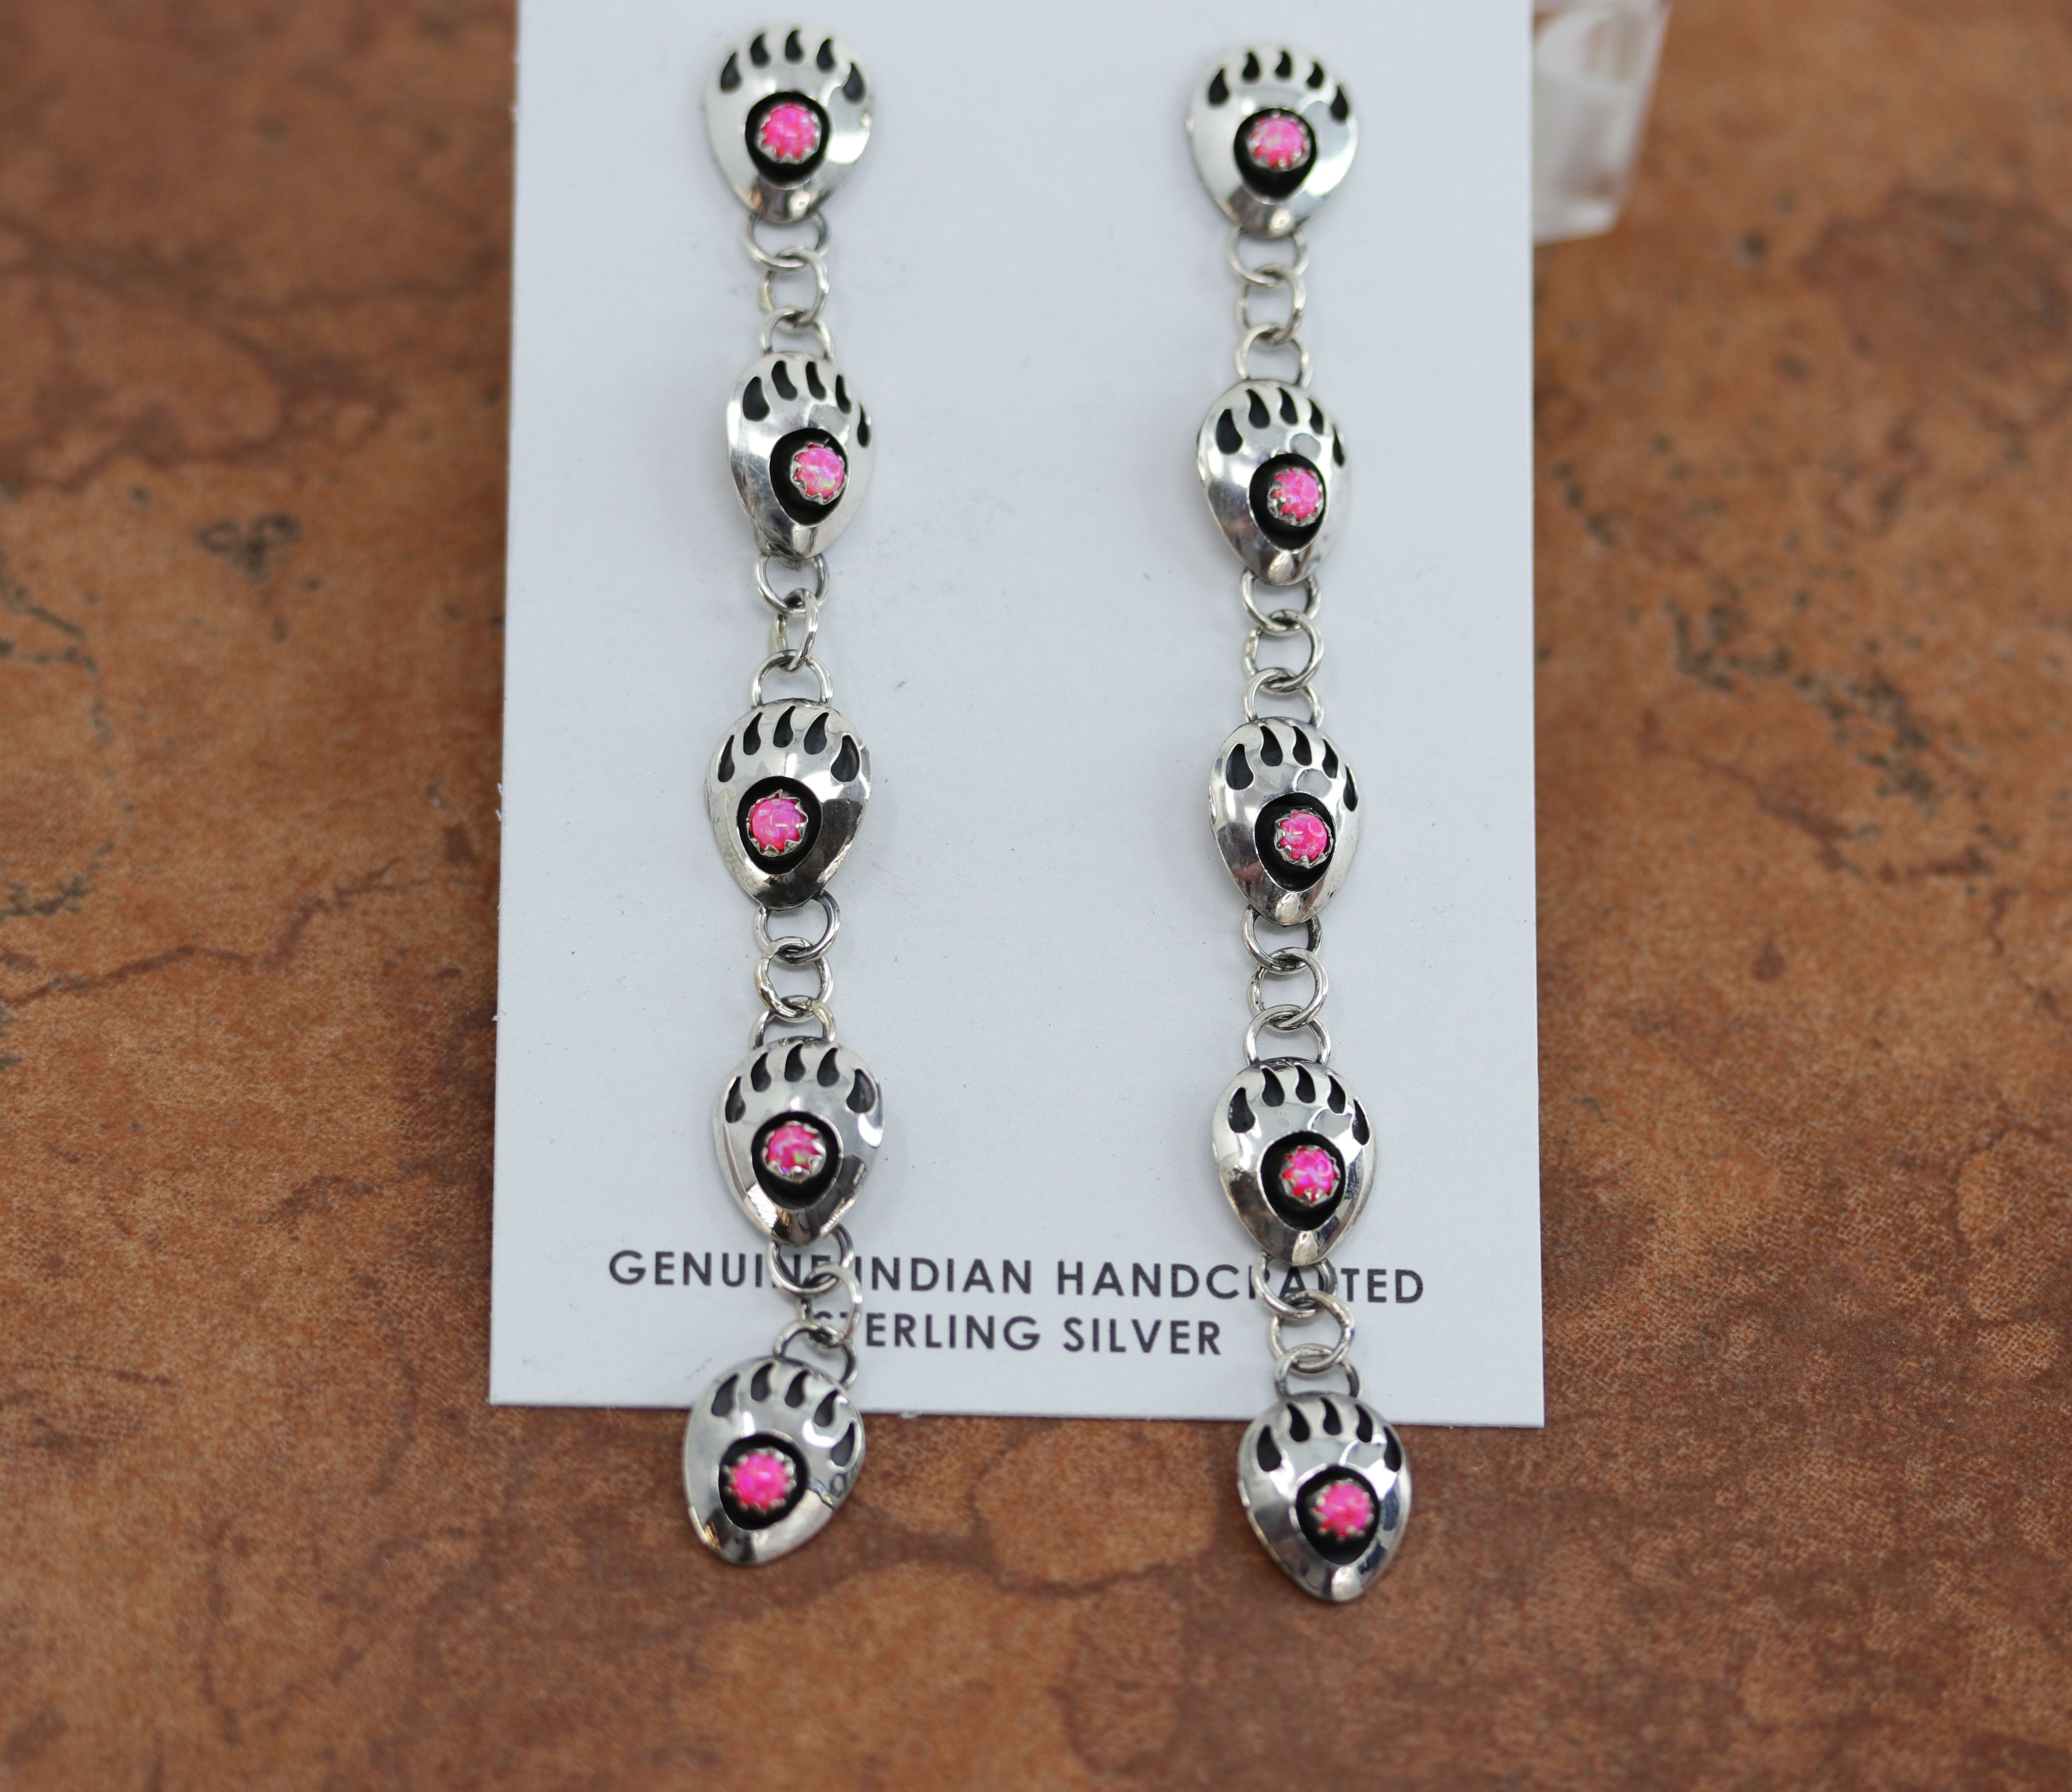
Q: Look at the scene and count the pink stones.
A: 10